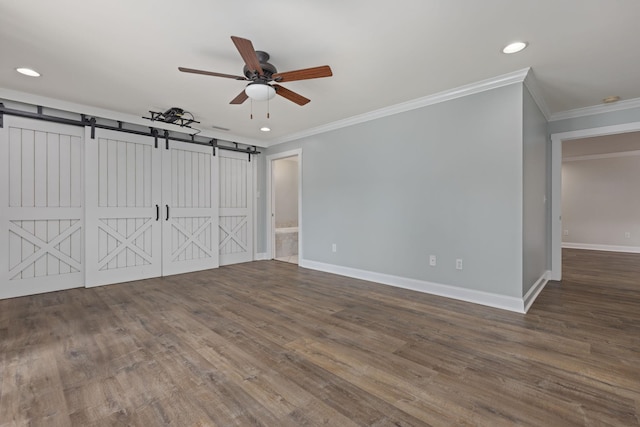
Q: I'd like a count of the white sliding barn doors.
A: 4